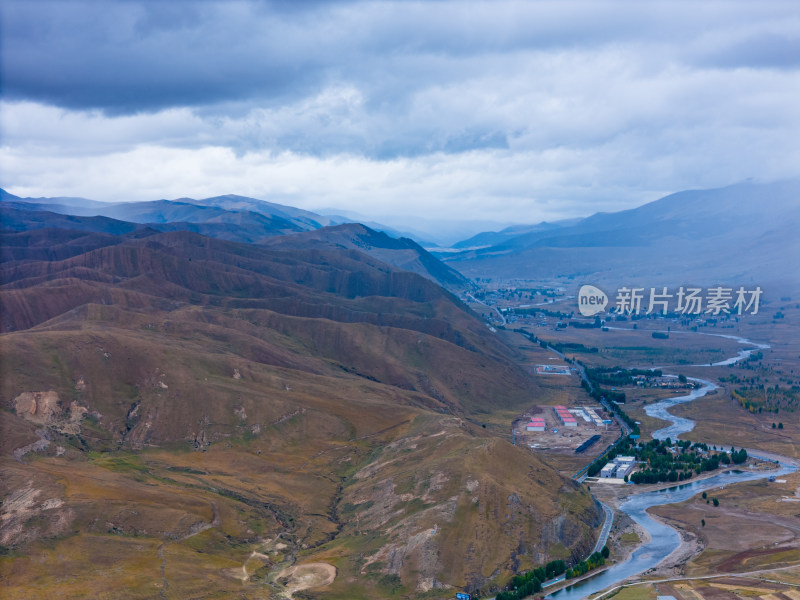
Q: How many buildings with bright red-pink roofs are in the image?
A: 6